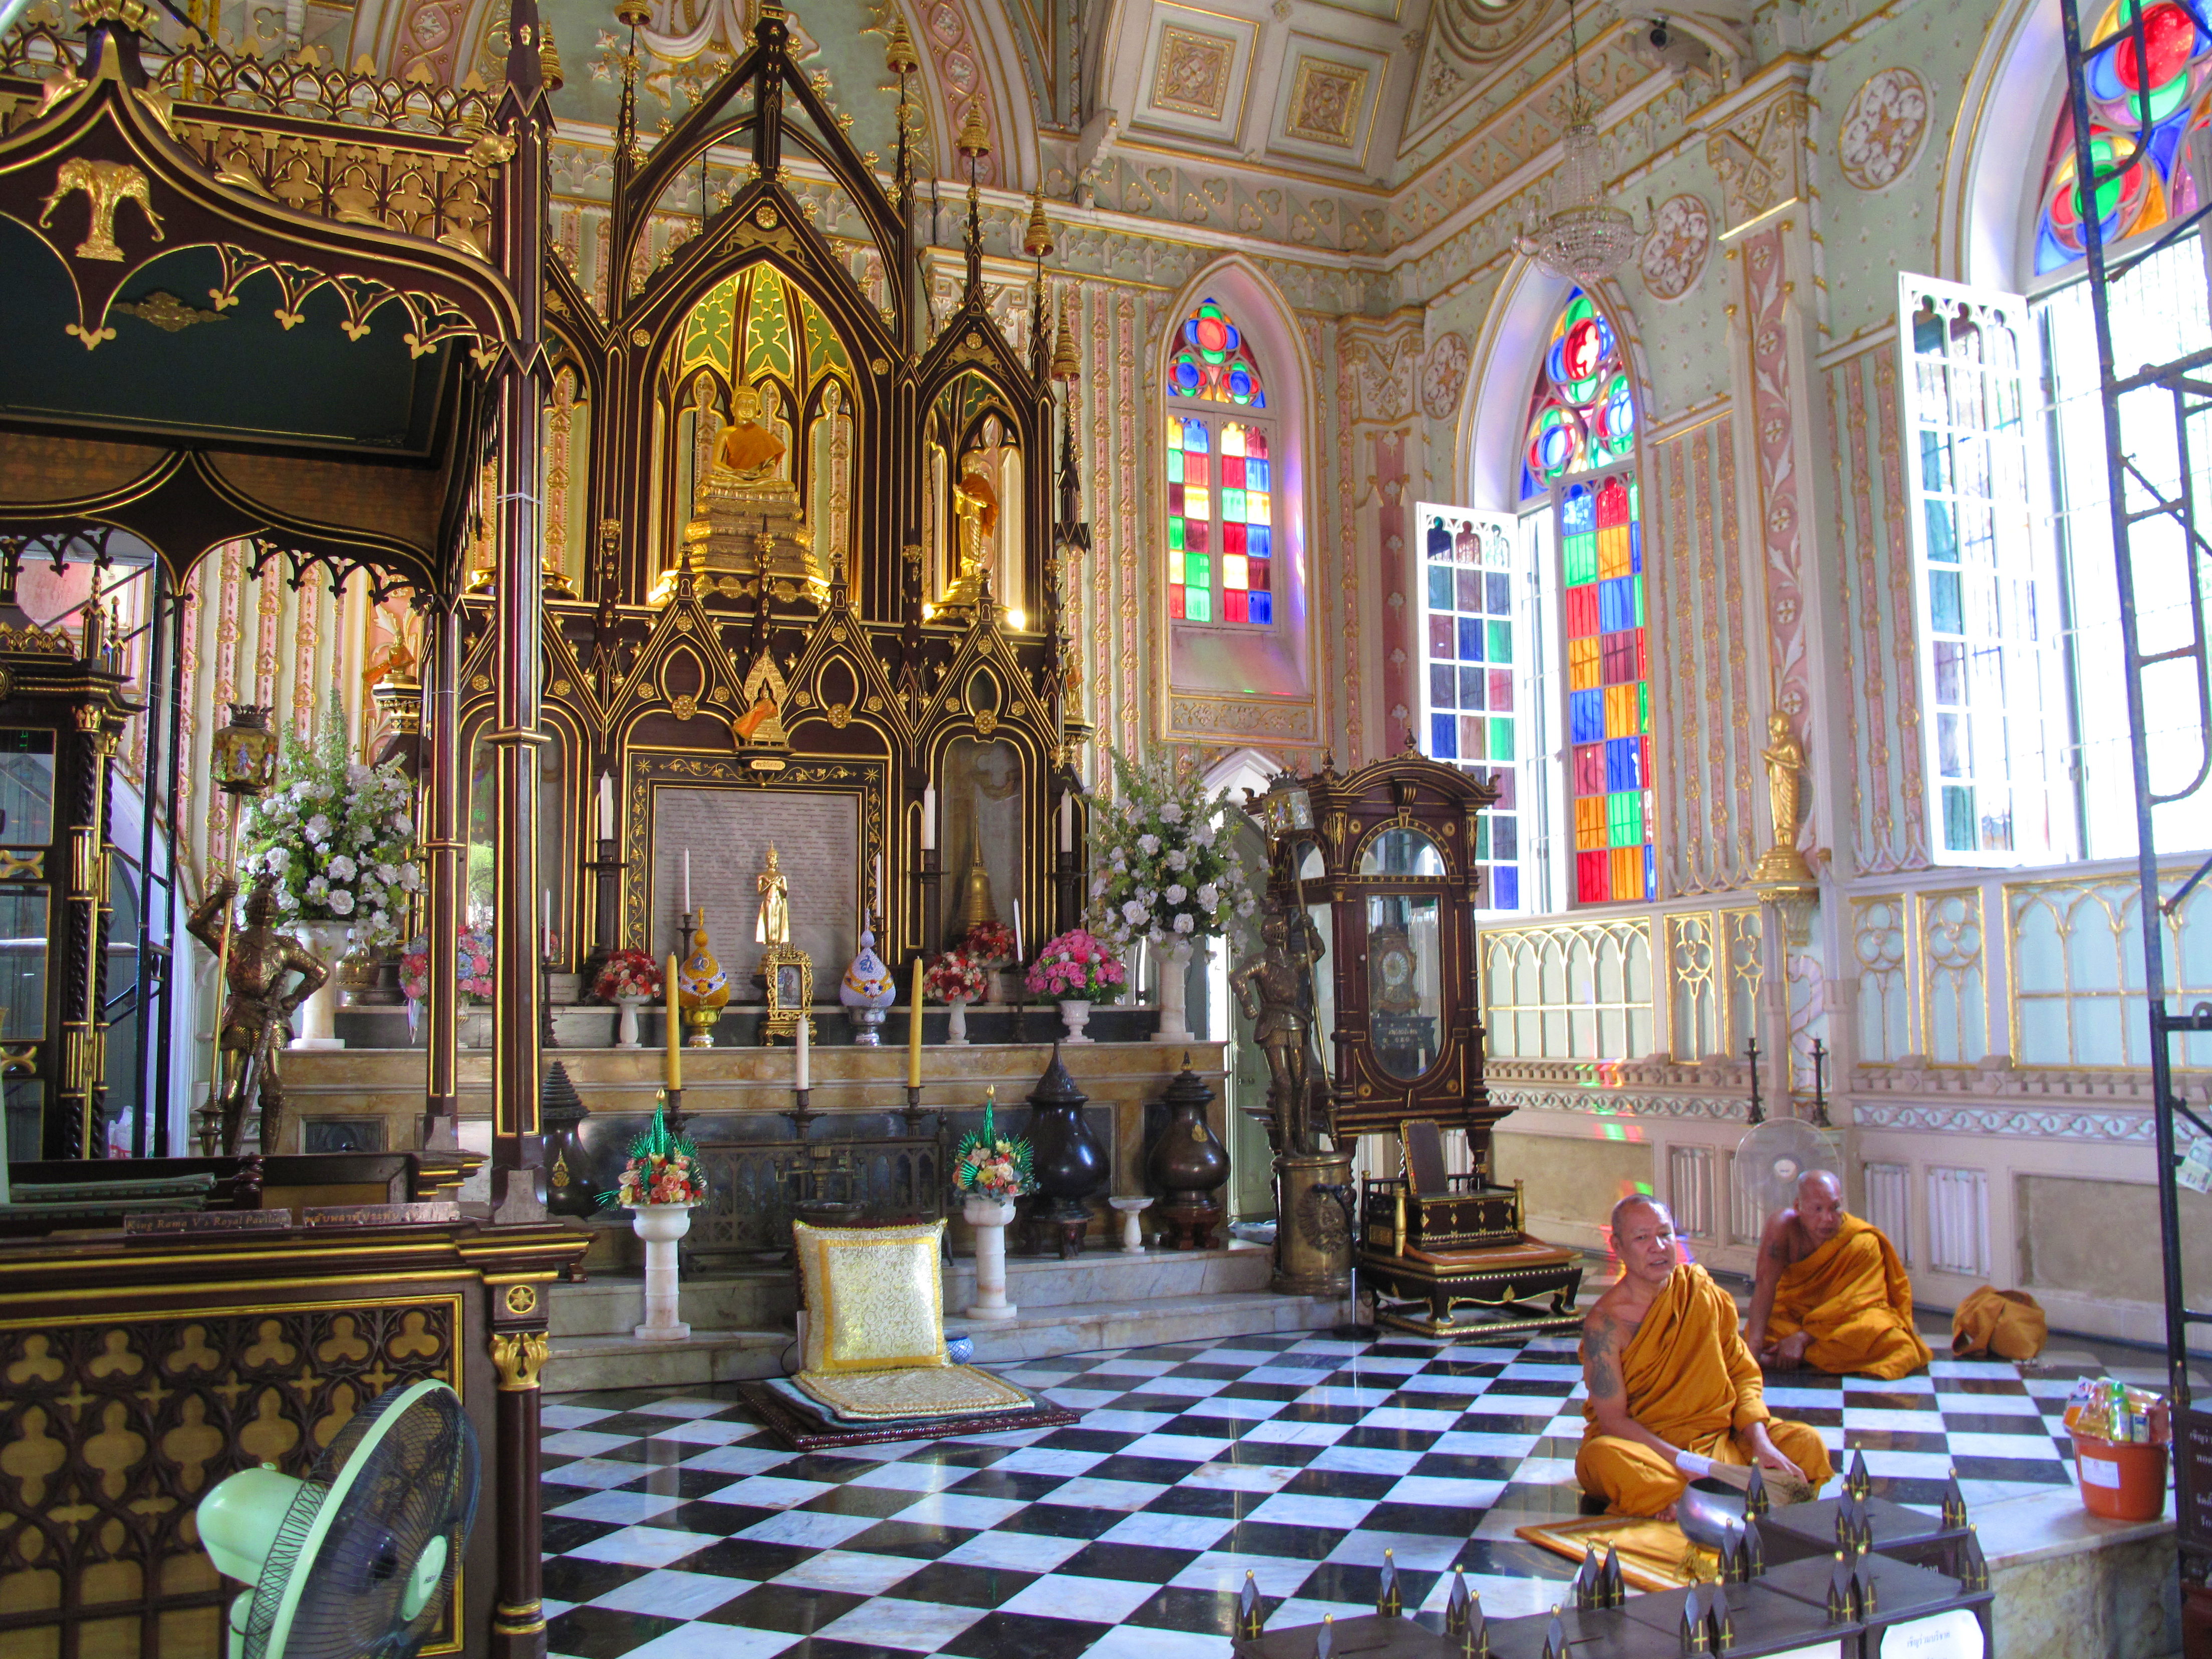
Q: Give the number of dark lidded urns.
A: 3